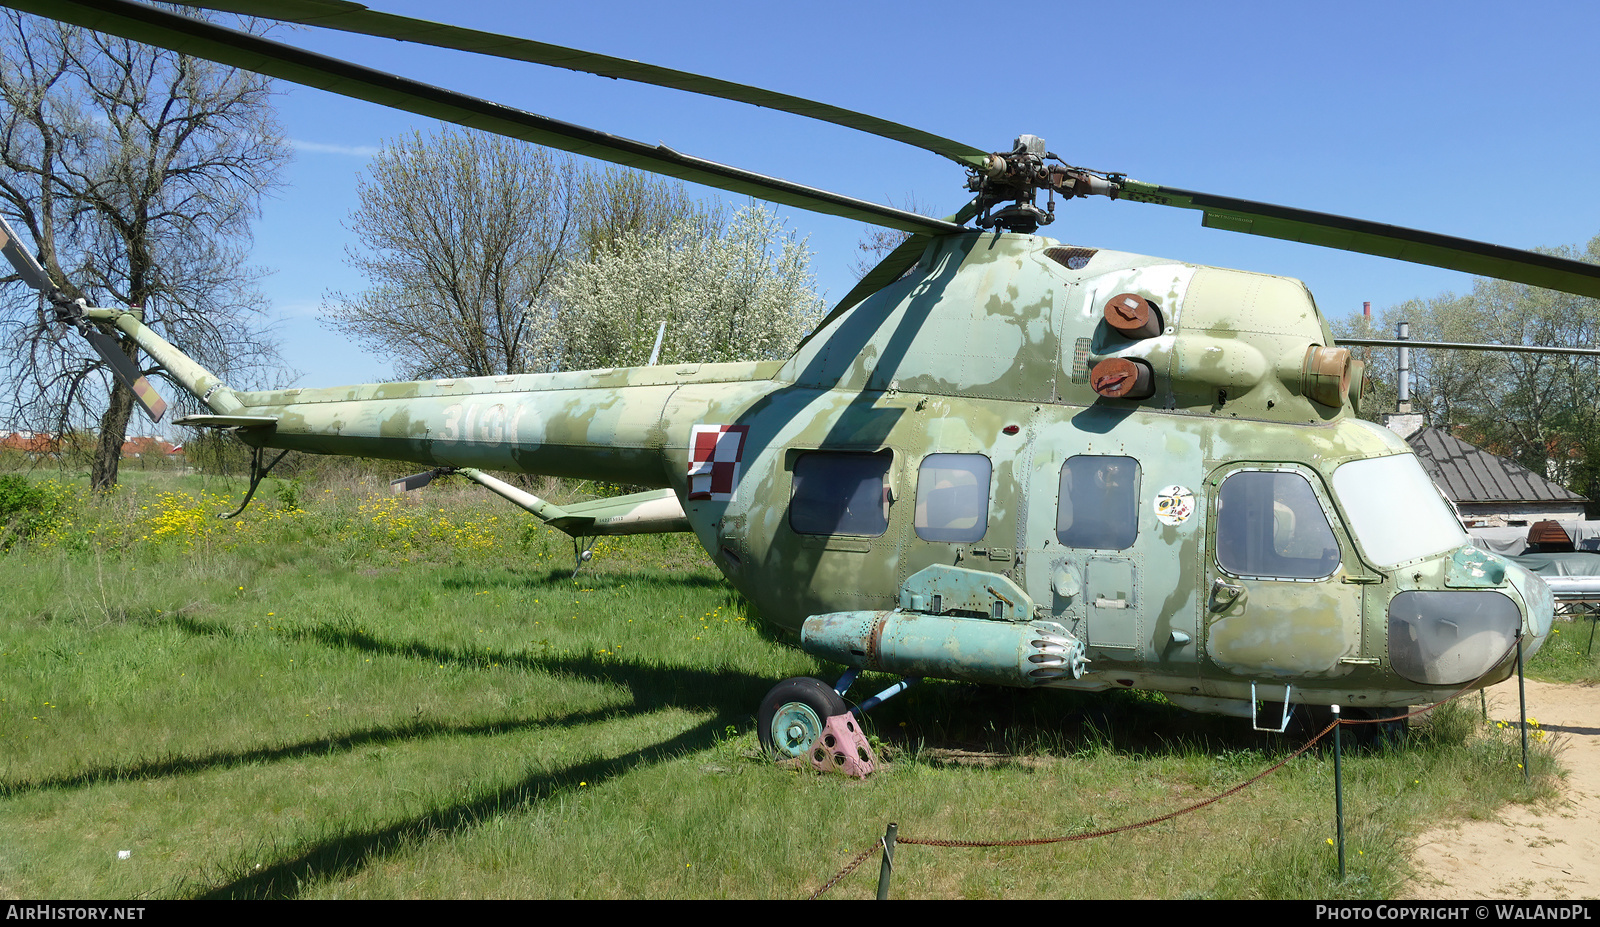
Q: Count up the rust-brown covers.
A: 2